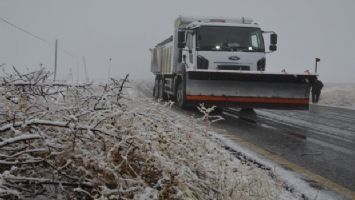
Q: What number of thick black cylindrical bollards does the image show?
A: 0